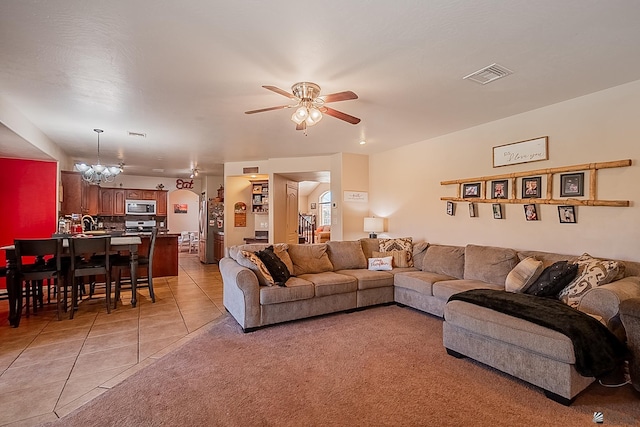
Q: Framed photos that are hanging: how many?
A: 9